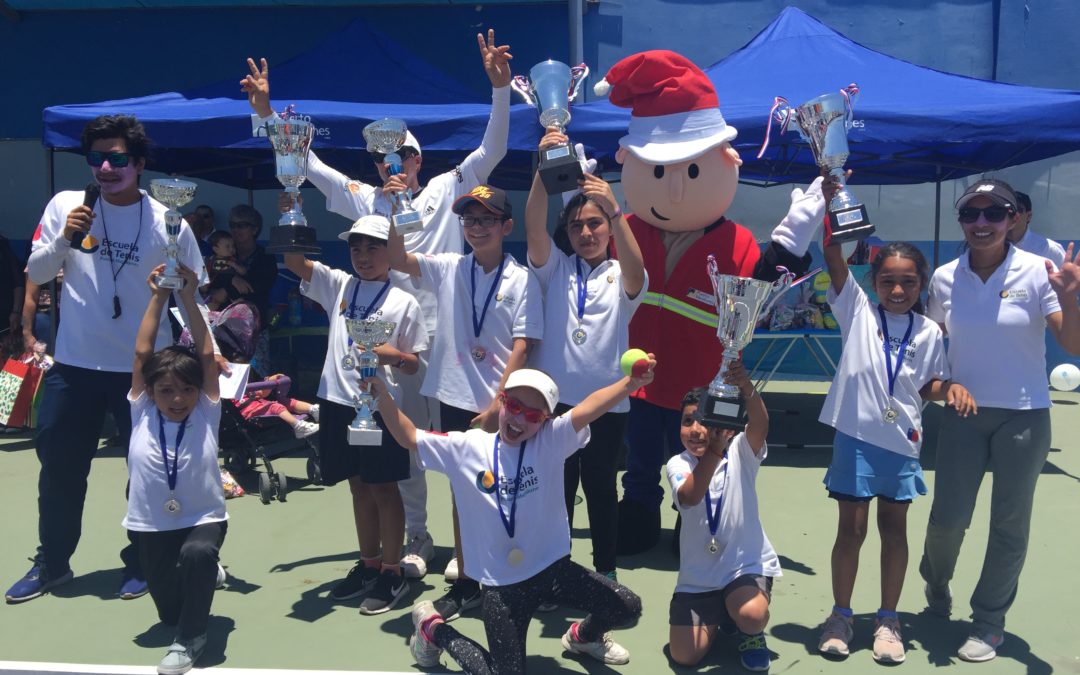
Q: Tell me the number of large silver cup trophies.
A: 4